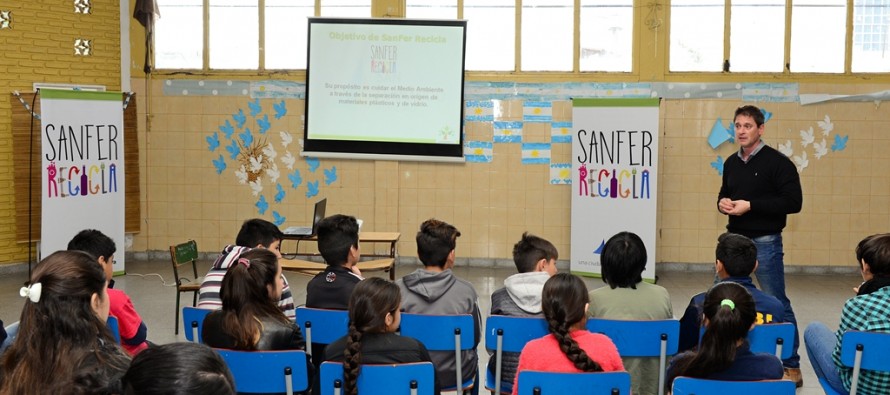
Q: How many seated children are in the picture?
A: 14